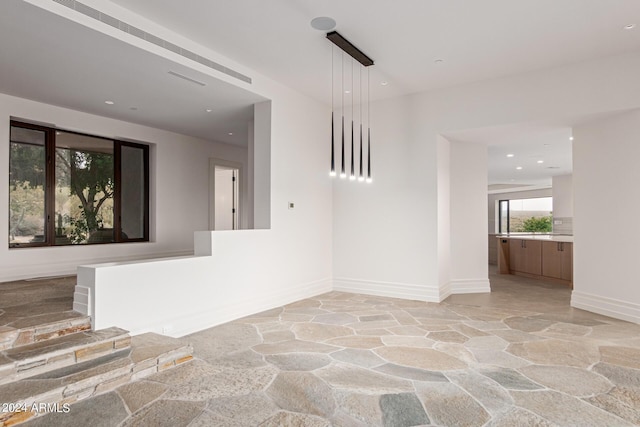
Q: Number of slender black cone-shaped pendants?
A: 5